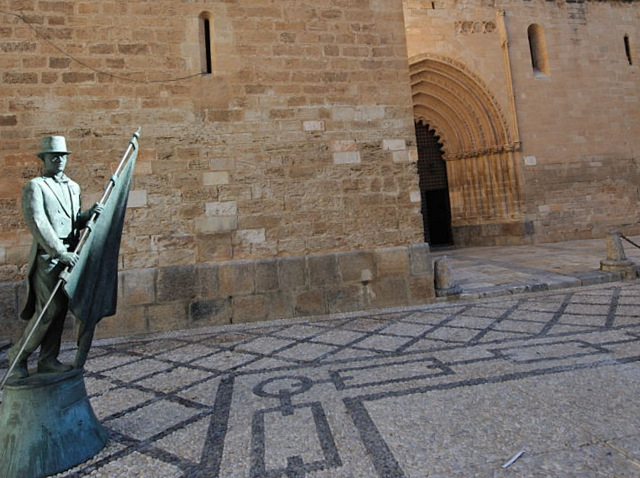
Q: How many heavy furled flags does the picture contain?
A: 1